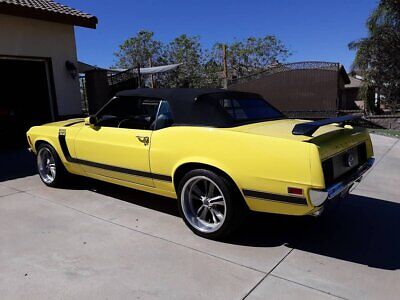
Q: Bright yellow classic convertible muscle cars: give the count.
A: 1